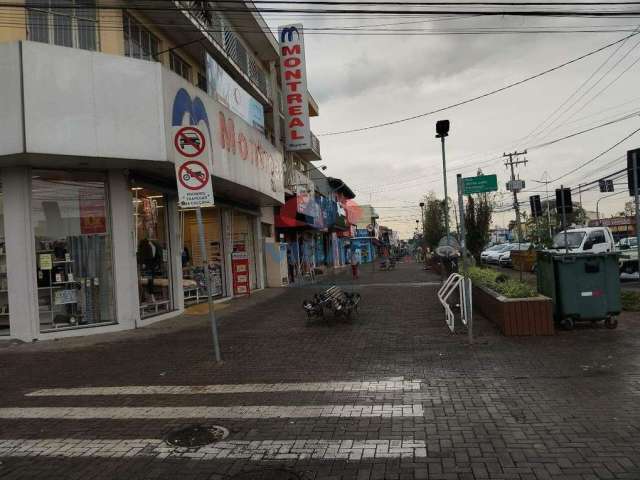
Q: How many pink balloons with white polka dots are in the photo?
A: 0